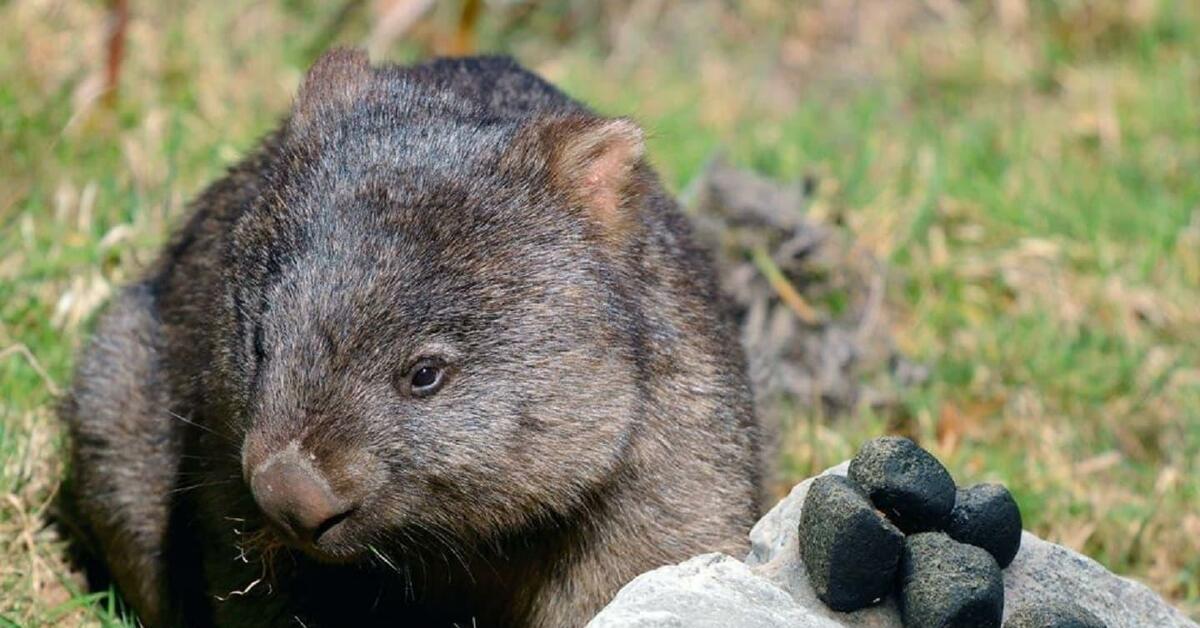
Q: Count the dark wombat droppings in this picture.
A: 5